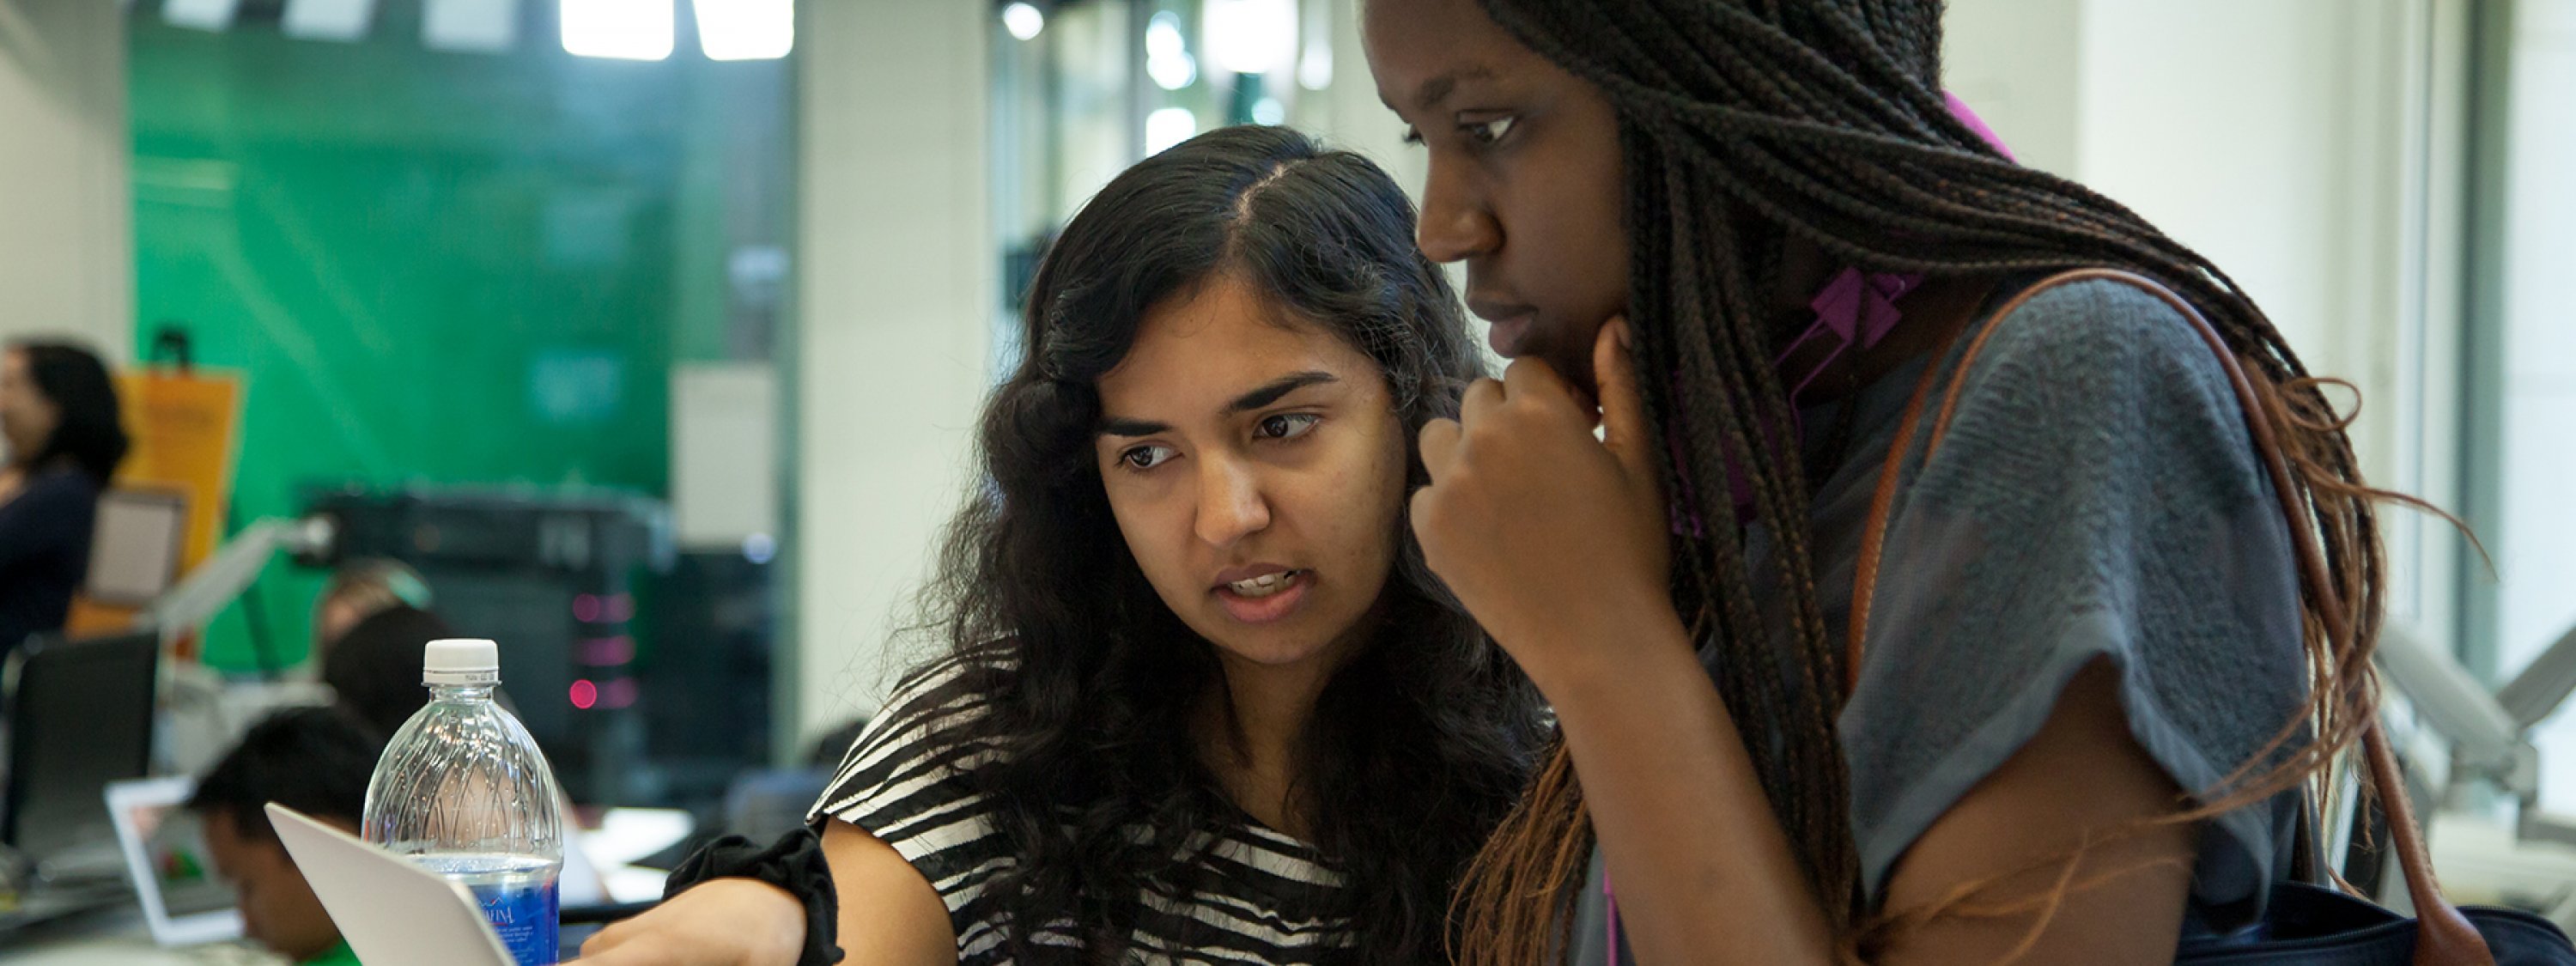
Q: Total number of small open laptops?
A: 2